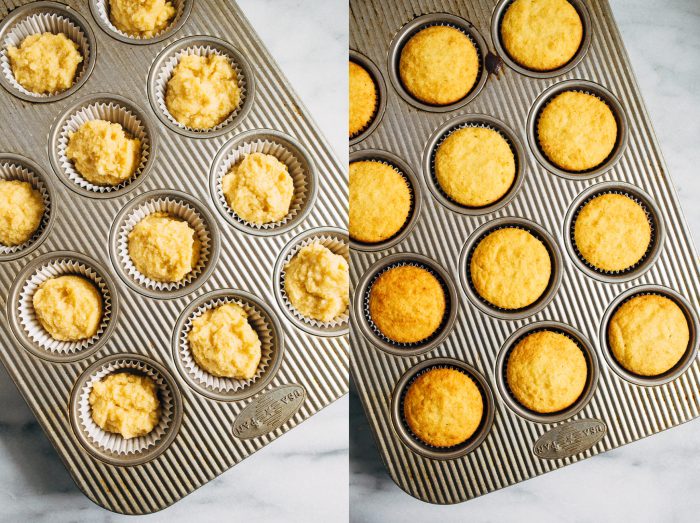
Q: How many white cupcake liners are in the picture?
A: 11